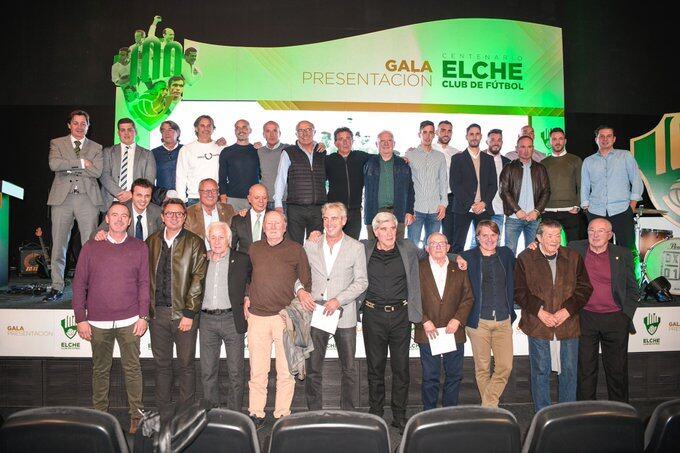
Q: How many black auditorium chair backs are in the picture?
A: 6